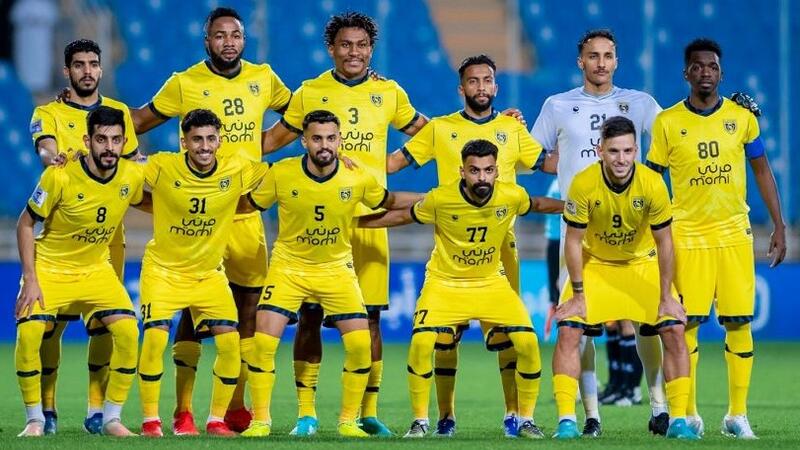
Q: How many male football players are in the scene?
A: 11